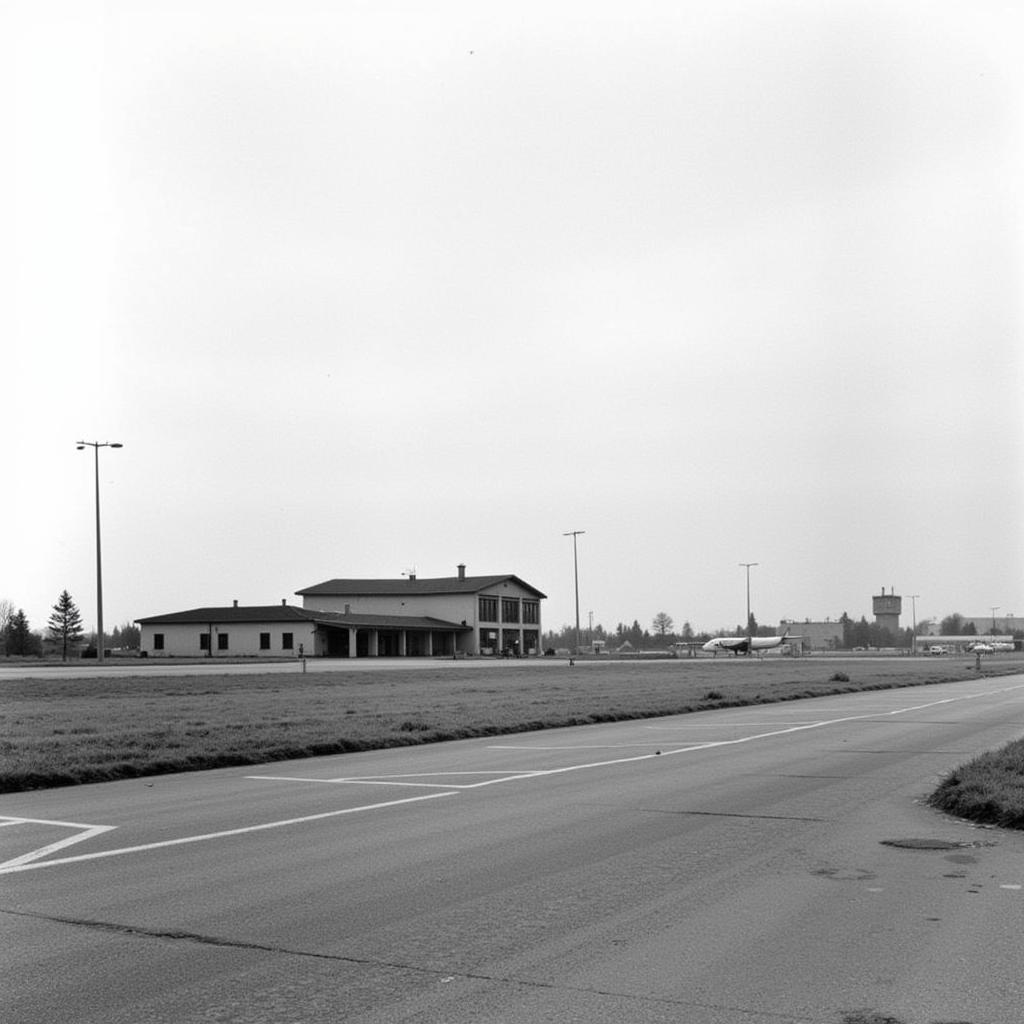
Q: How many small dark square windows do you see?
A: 5